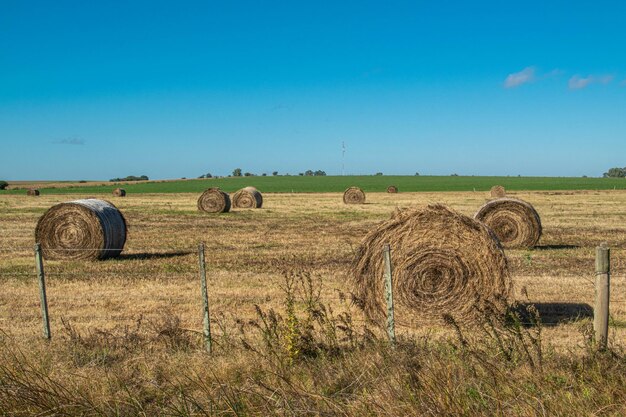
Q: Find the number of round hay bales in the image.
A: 10